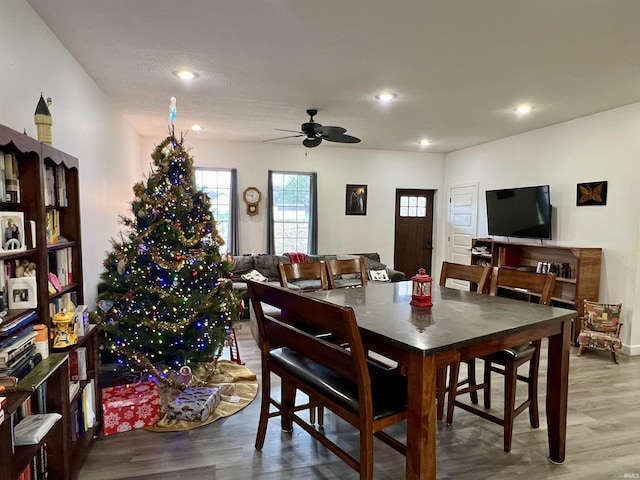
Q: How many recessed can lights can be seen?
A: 5